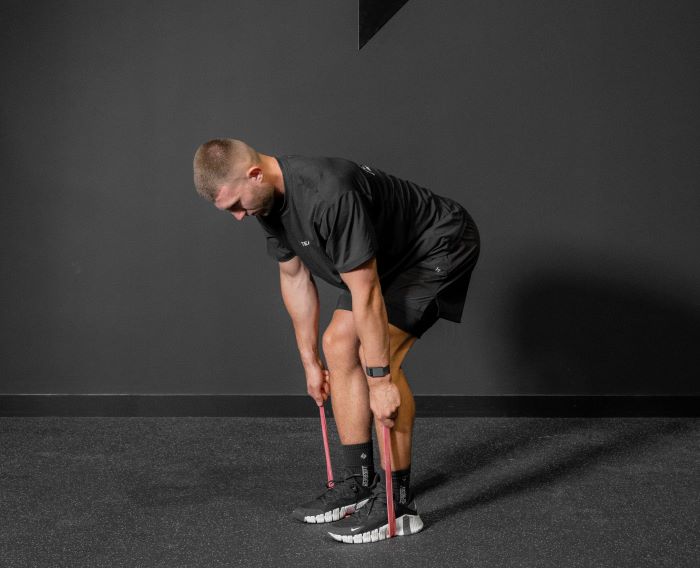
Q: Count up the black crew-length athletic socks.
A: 2